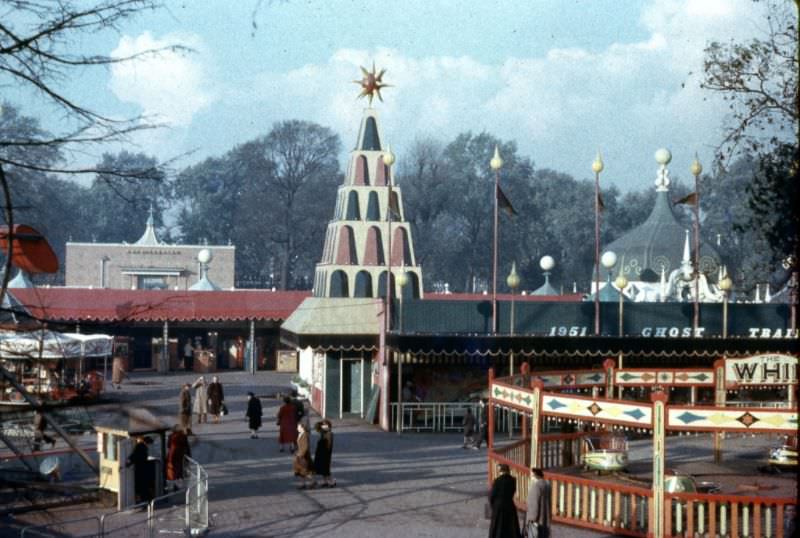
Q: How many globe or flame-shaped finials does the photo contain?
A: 12